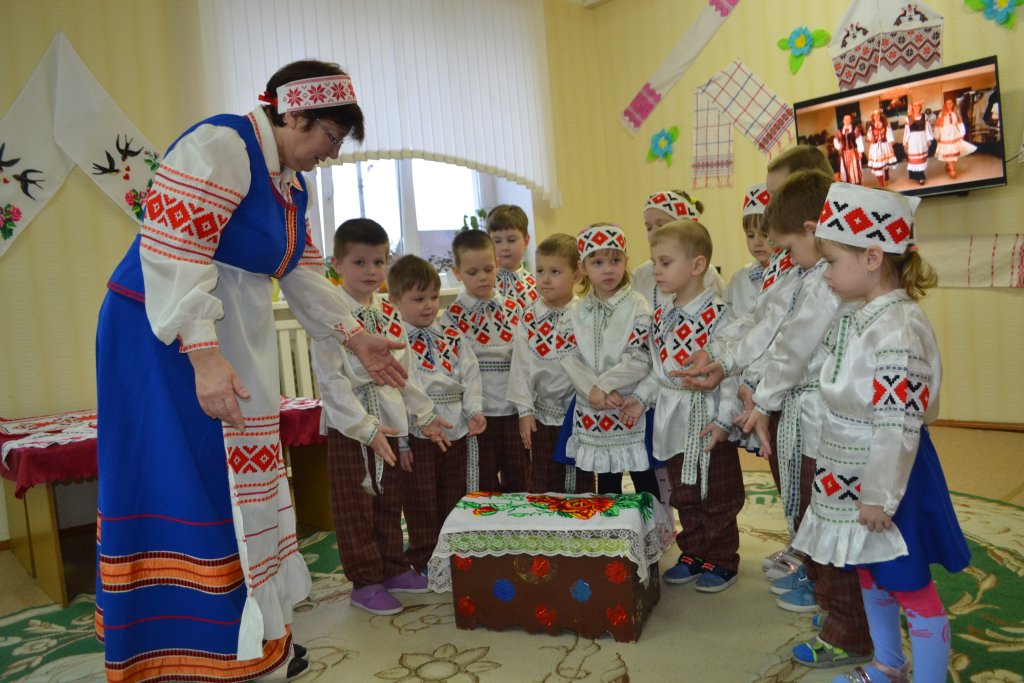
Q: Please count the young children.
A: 12